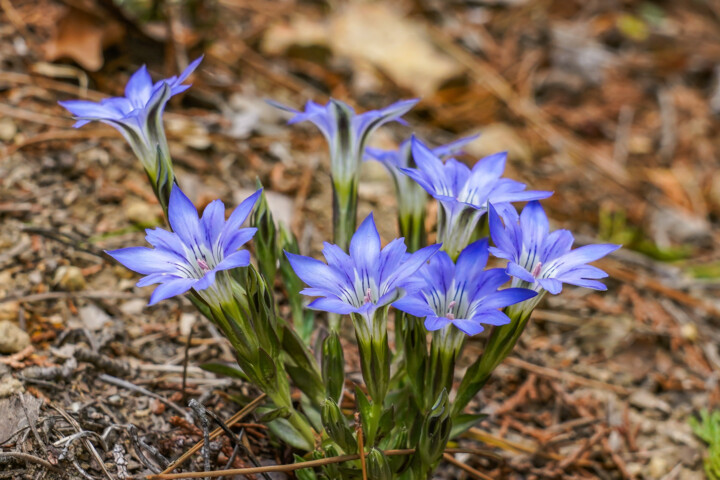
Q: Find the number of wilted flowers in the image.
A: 0